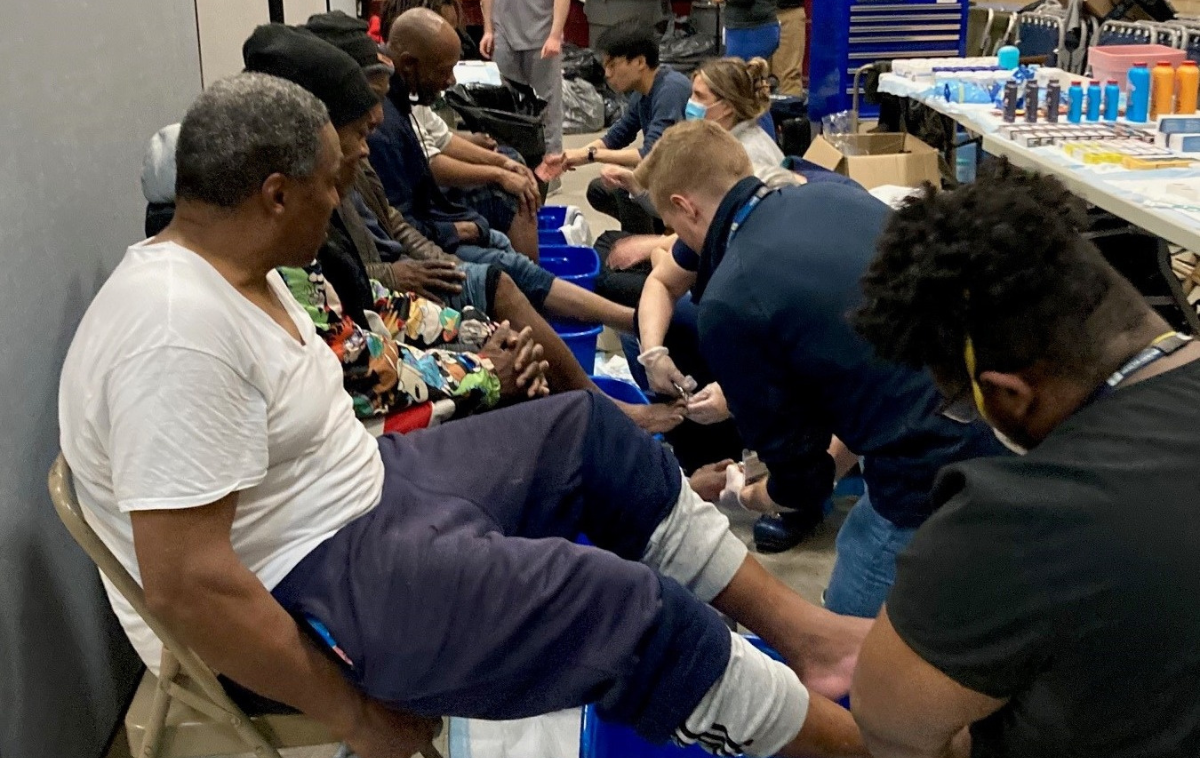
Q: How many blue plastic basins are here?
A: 5